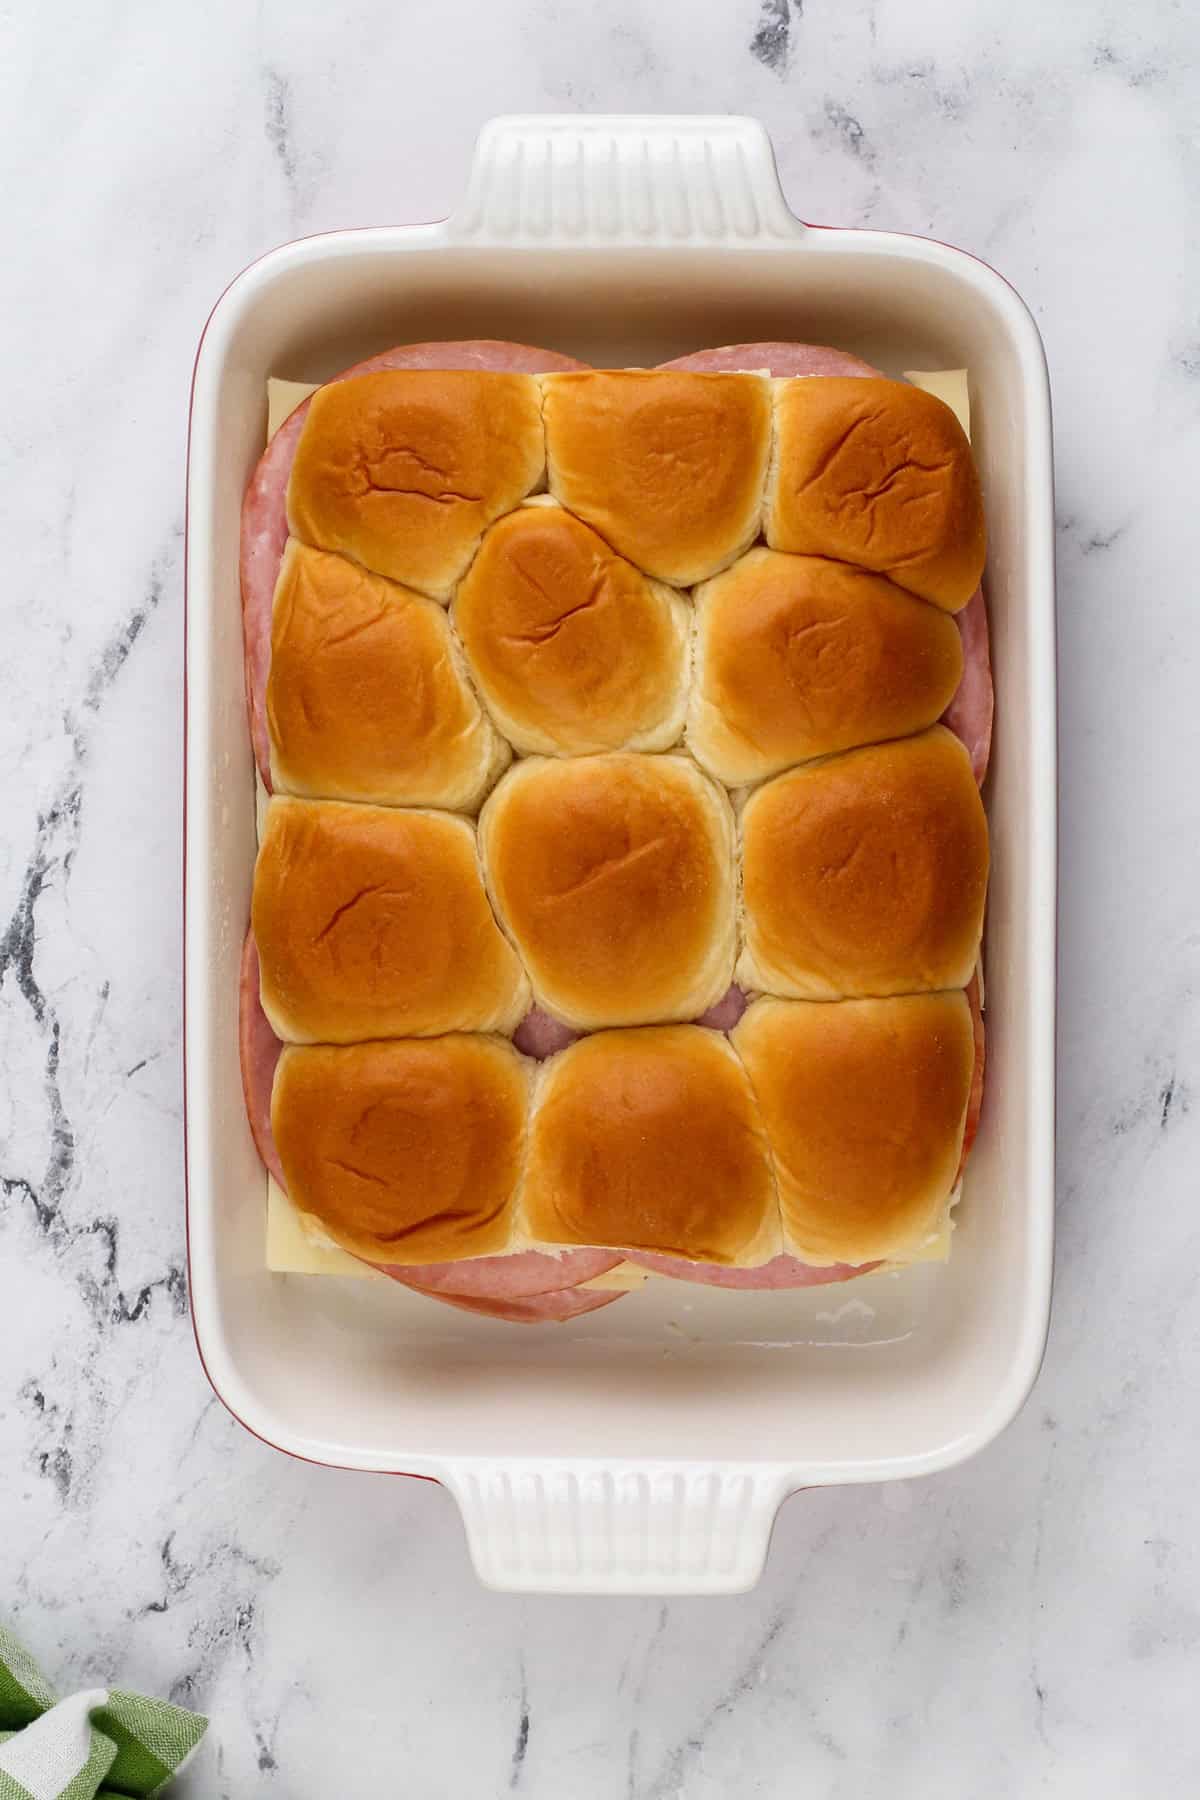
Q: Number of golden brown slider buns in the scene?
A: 12